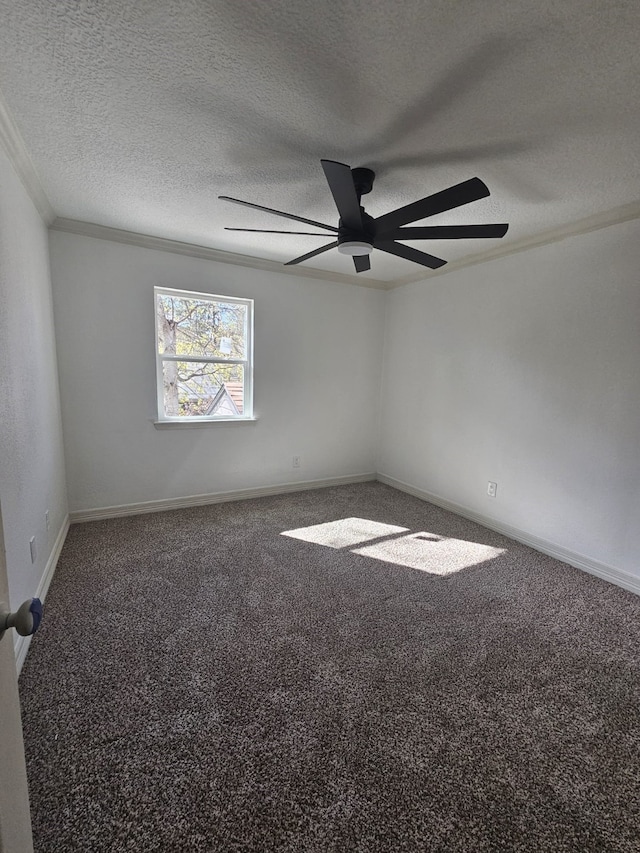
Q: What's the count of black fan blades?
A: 8